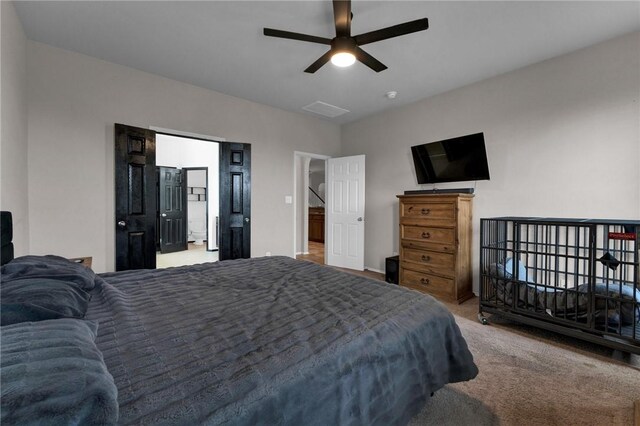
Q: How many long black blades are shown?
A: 5